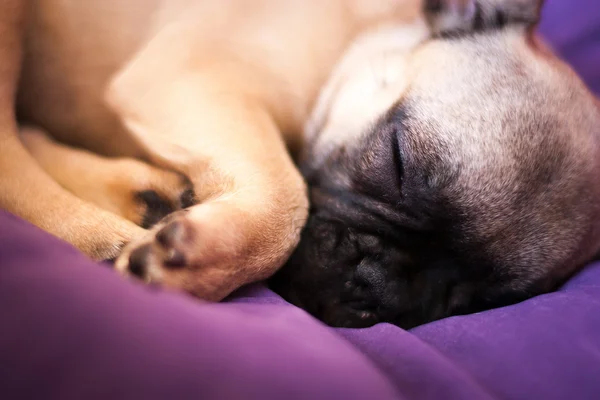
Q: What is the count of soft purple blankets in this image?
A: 1